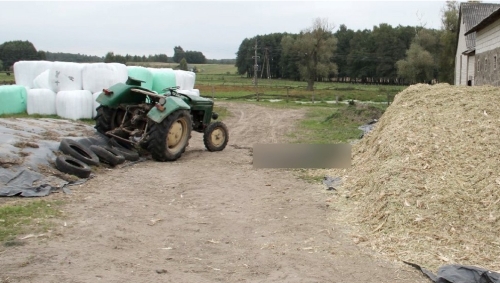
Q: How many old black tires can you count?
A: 4